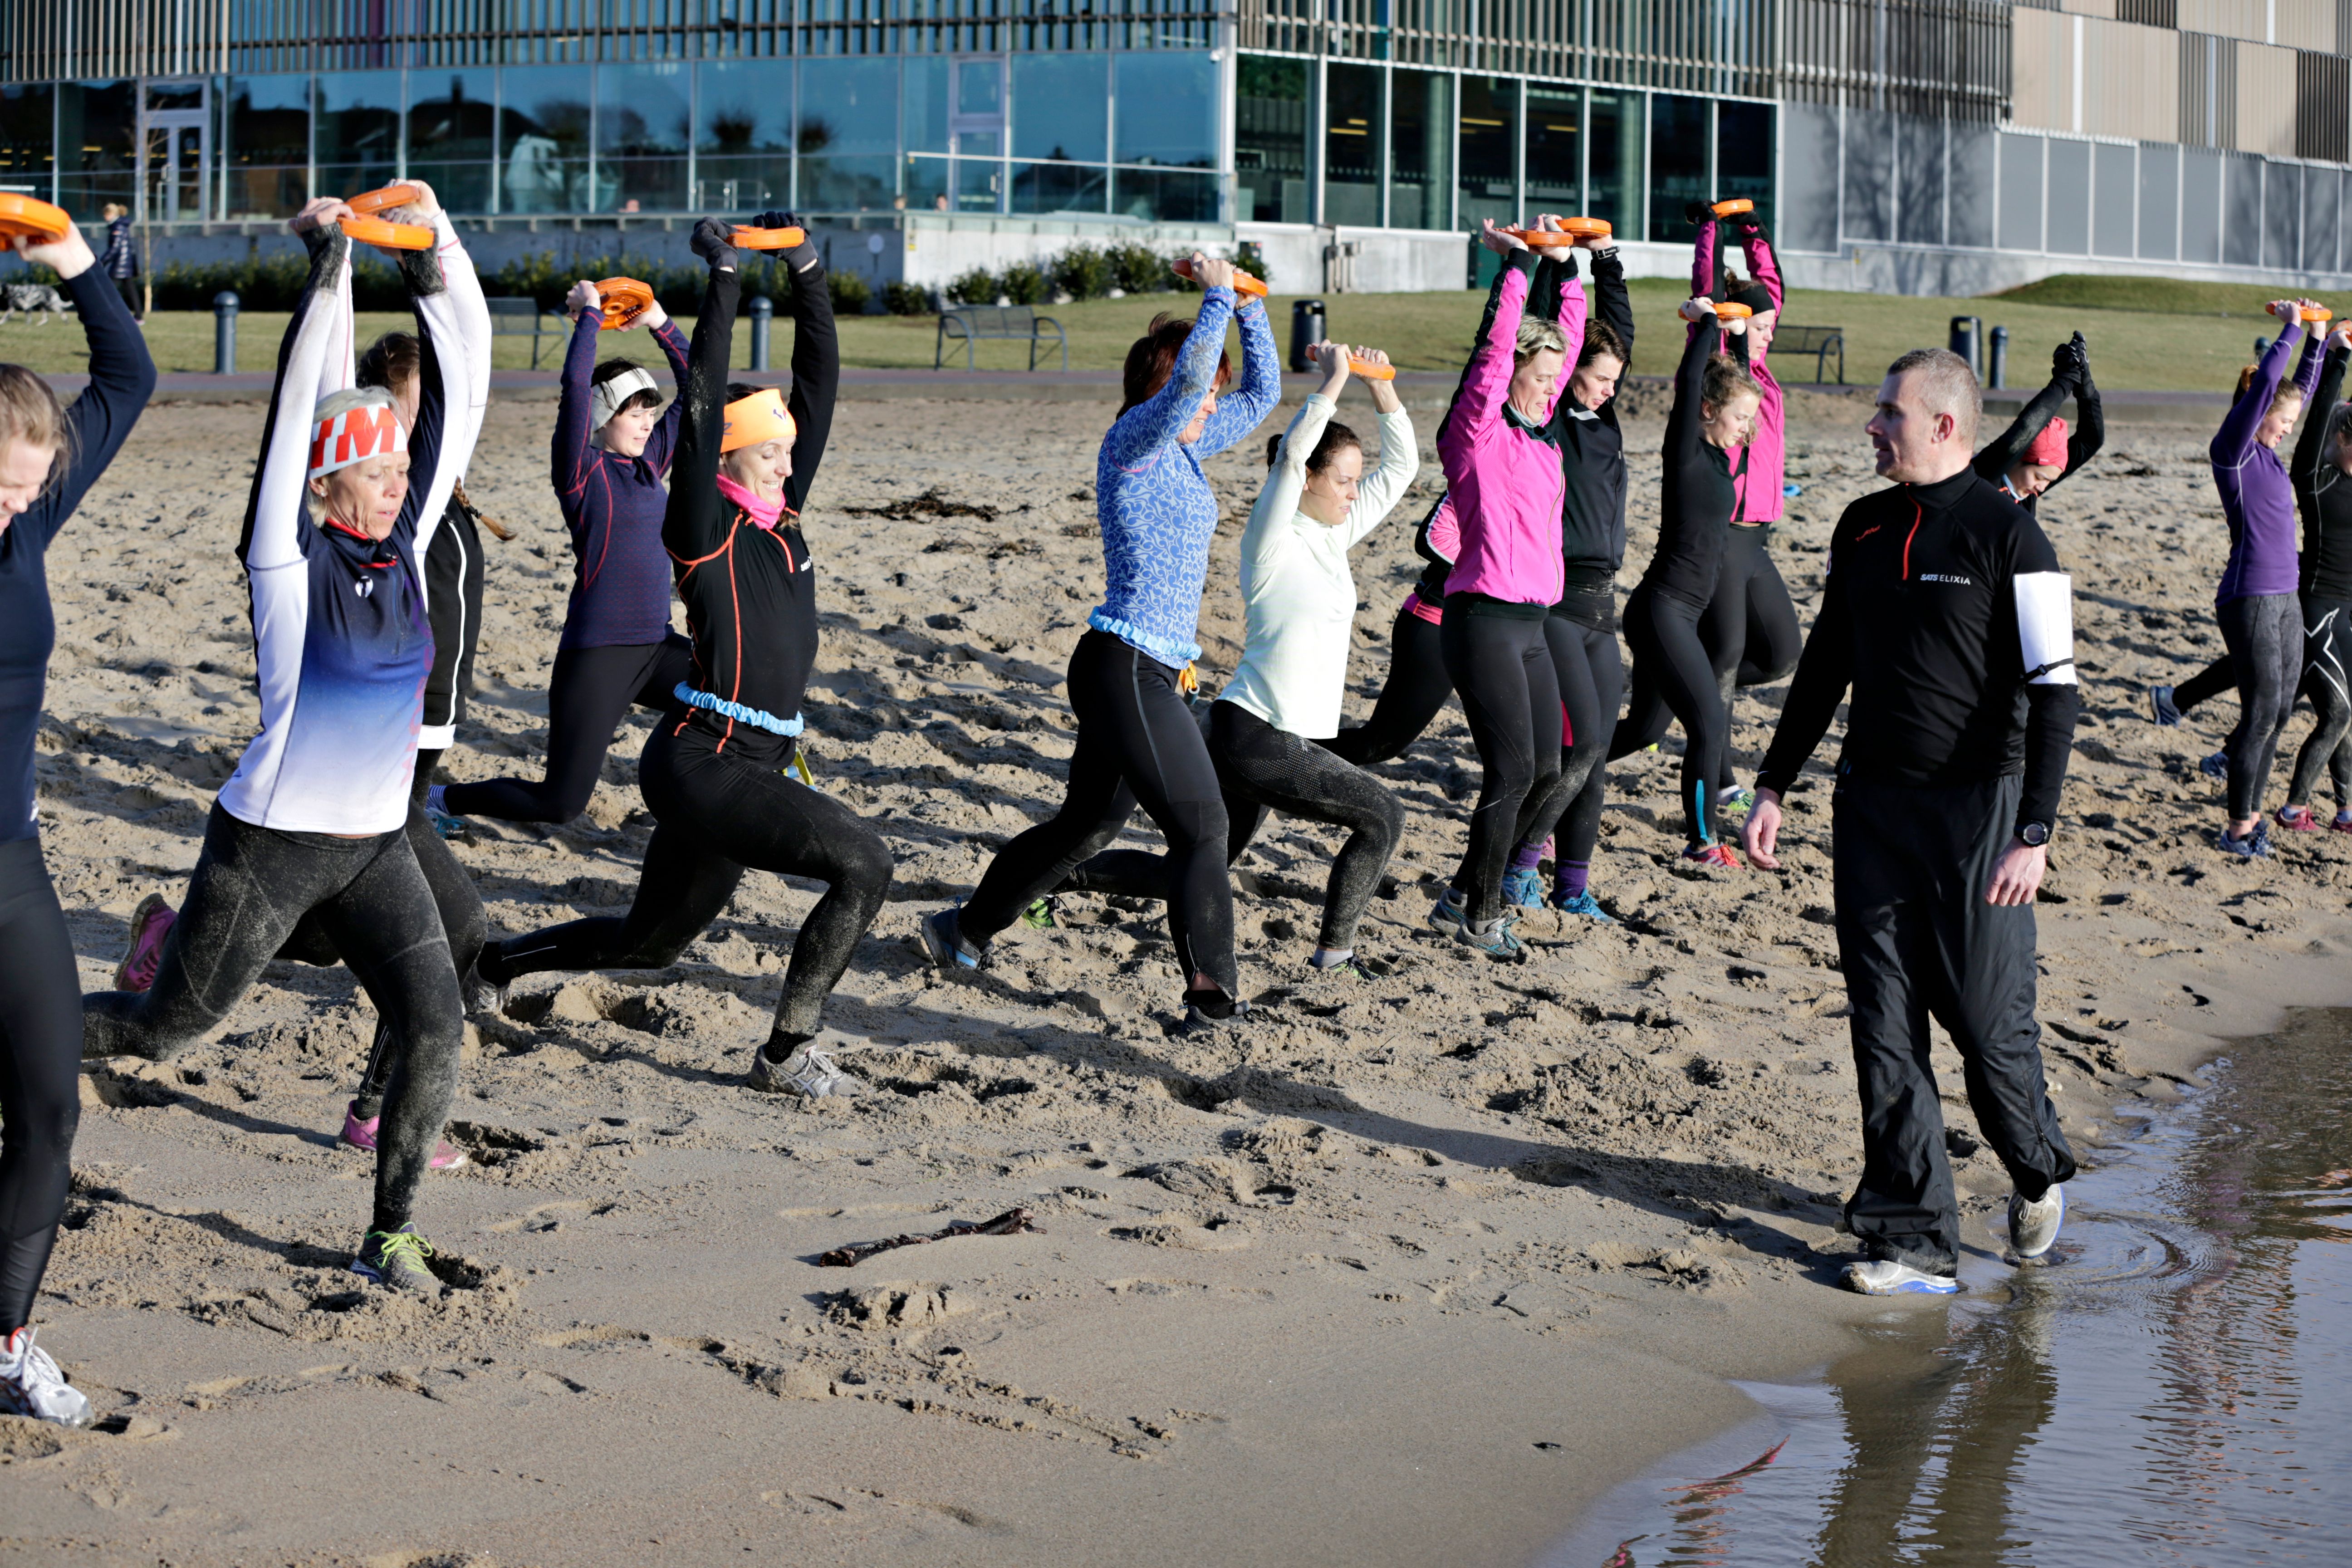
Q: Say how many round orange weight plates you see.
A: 13